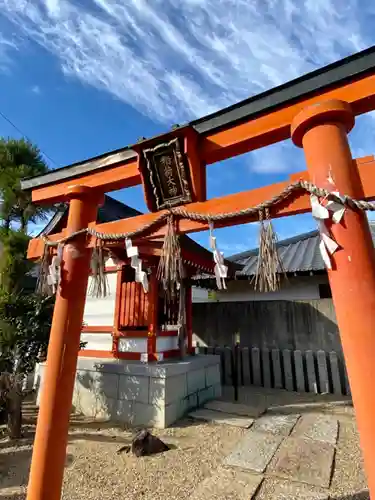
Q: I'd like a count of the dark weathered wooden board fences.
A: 1